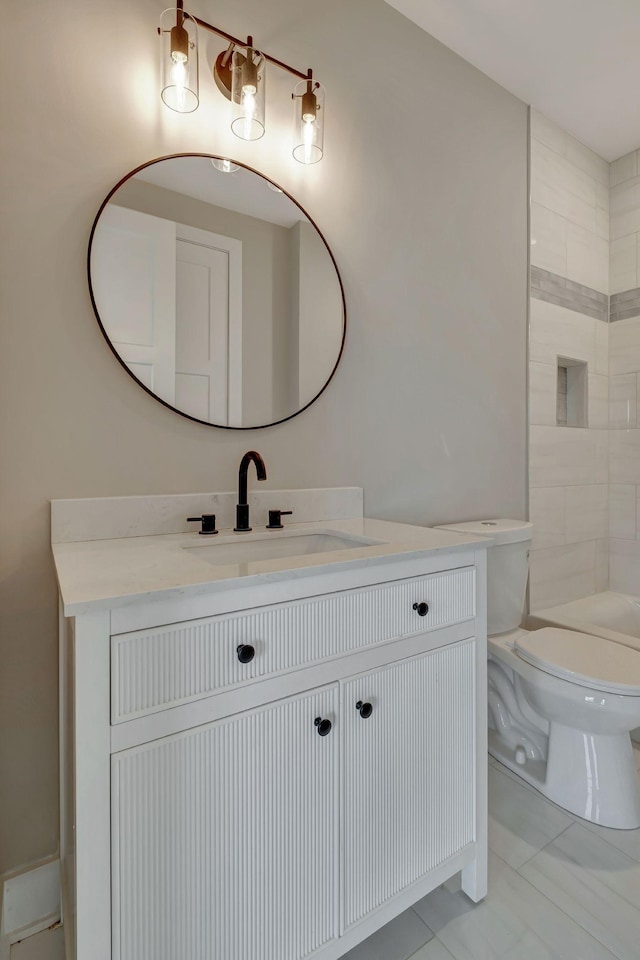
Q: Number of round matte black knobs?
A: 4